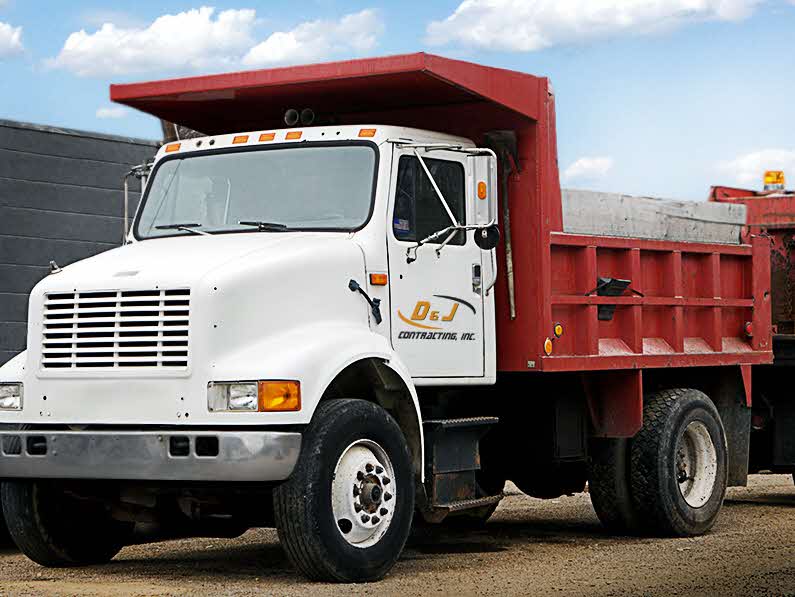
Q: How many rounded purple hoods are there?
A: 0